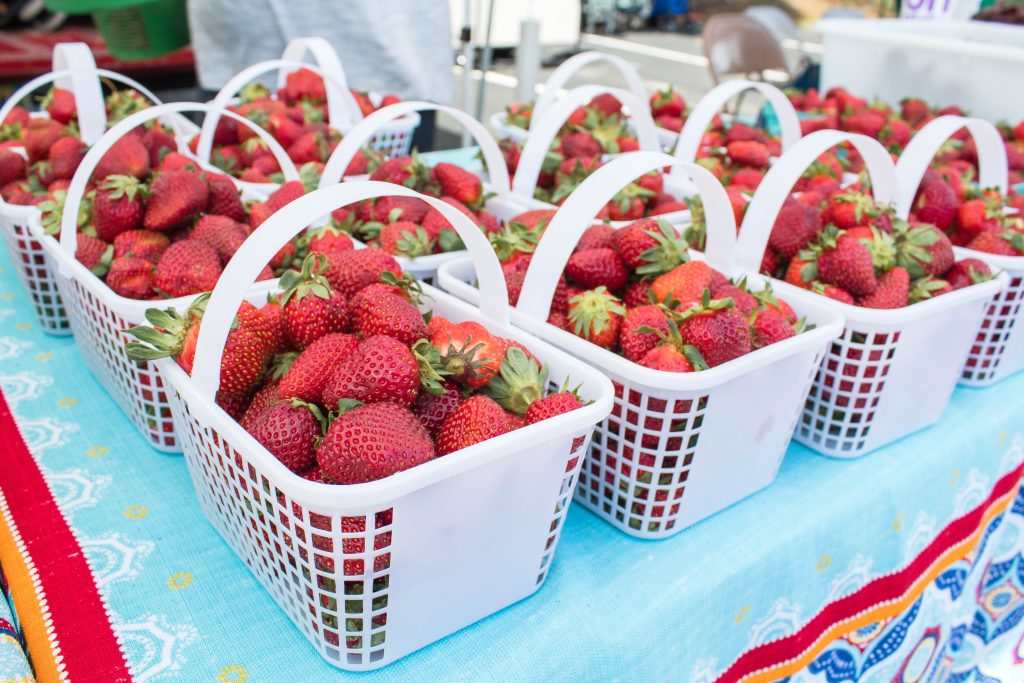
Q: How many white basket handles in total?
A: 13